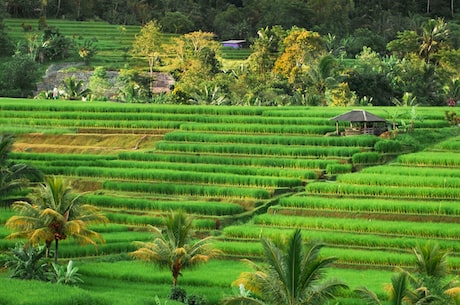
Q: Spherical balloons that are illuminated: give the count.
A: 0